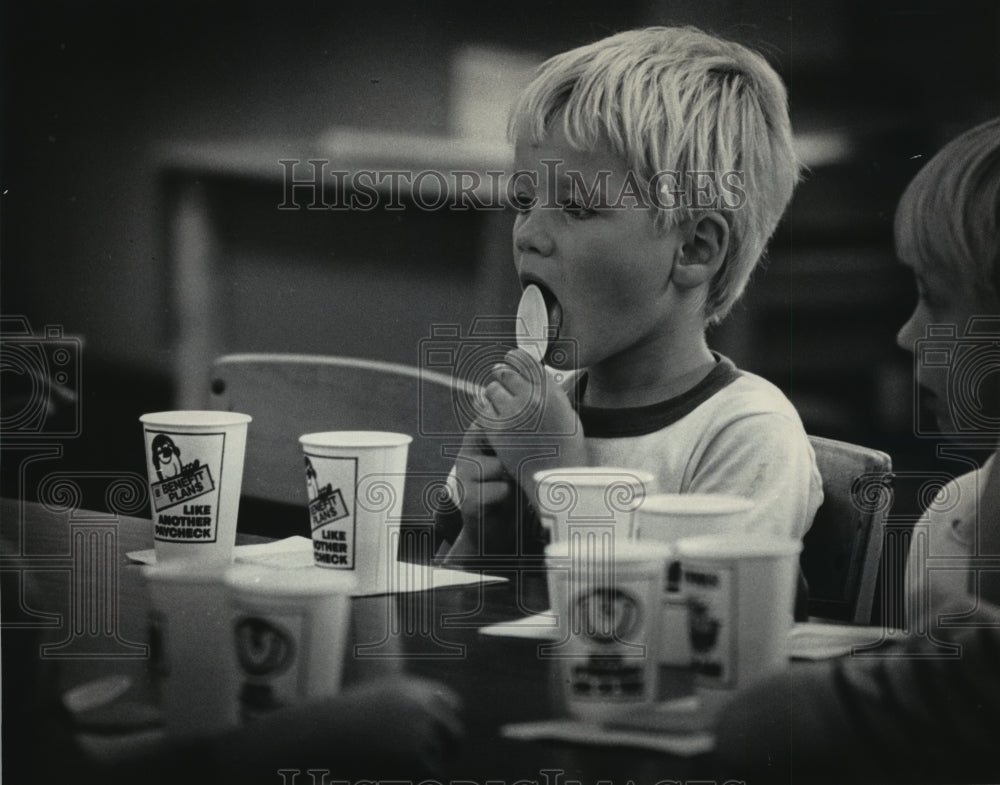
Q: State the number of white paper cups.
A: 8